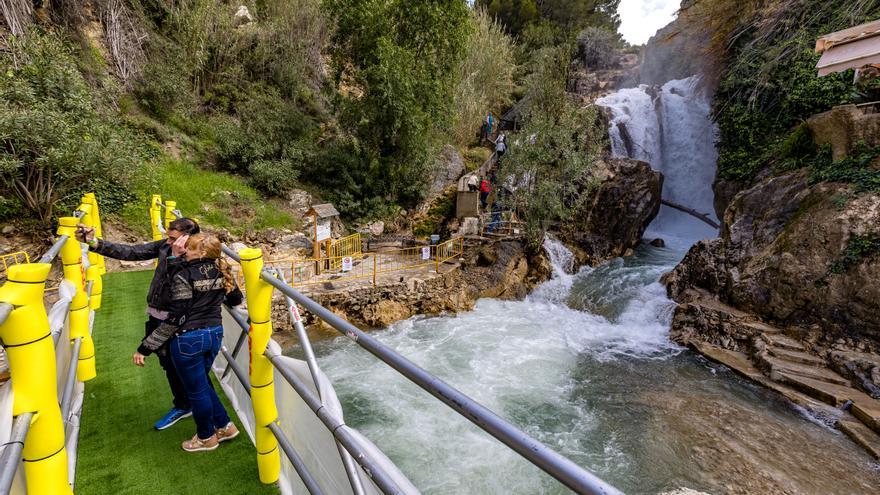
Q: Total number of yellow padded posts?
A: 7